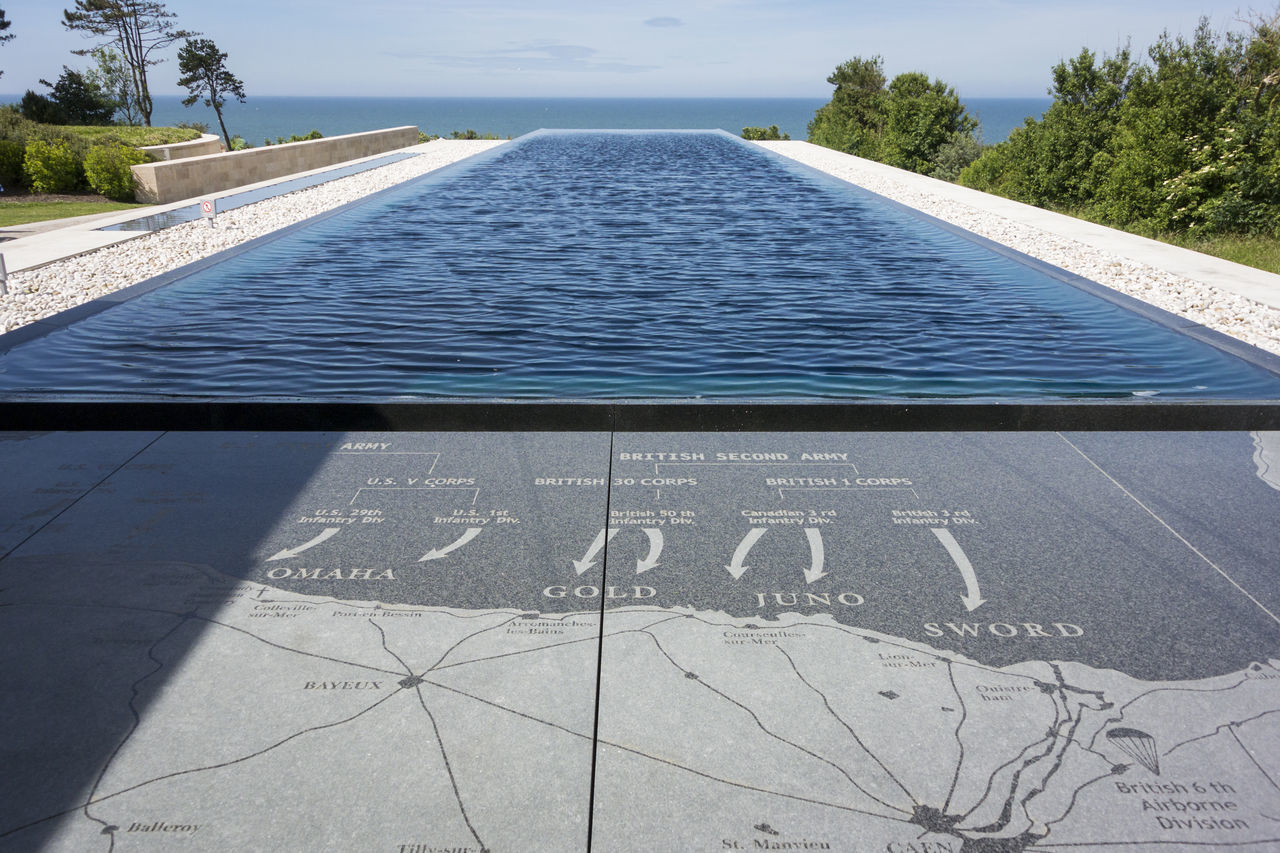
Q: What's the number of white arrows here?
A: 7